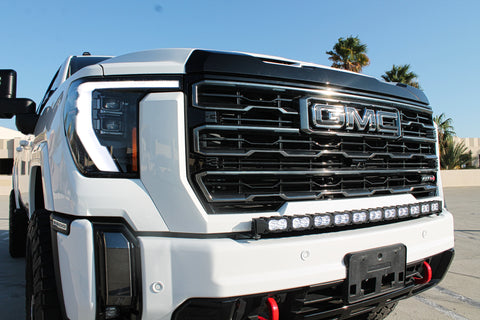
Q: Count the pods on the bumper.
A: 11